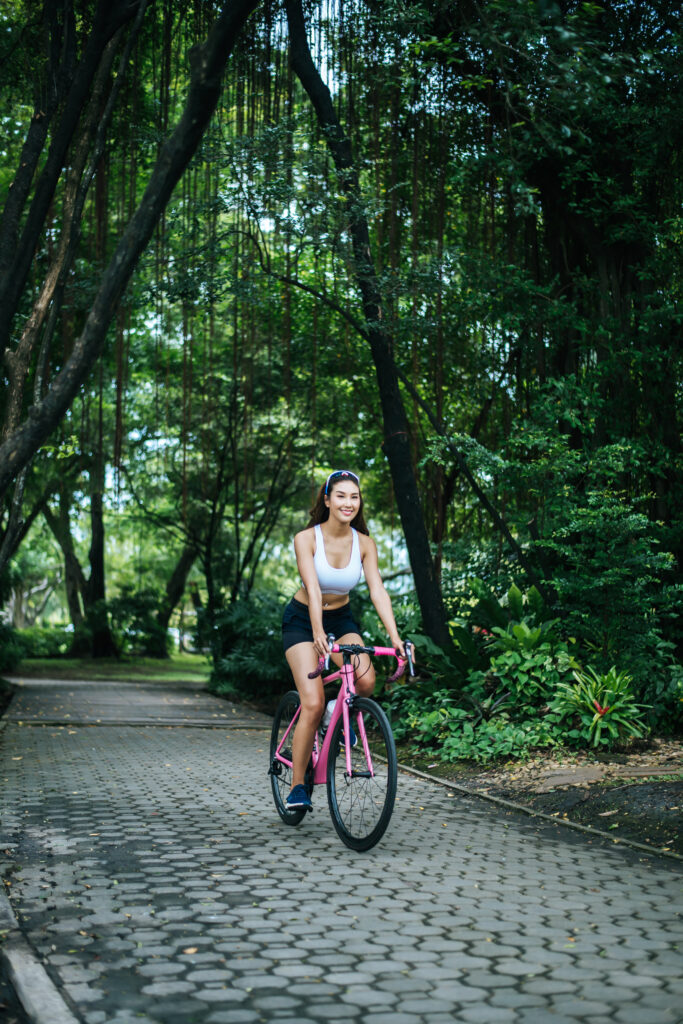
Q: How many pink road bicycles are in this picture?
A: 1